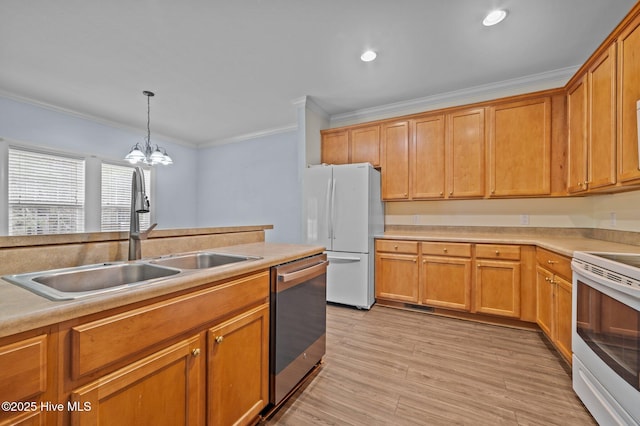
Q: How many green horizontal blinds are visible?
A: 0